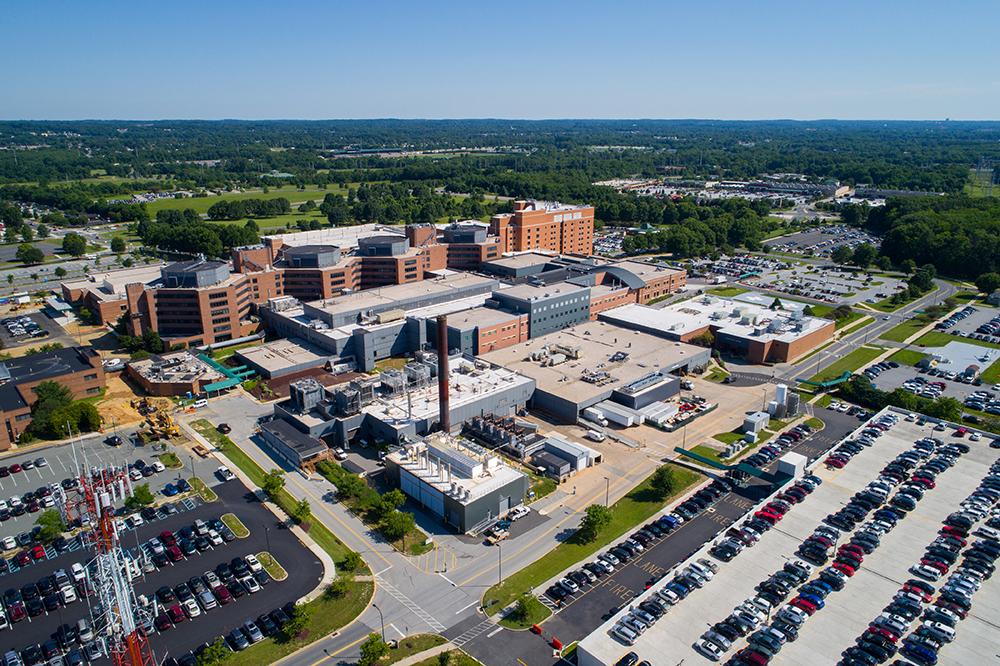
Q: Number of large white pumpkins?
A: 0